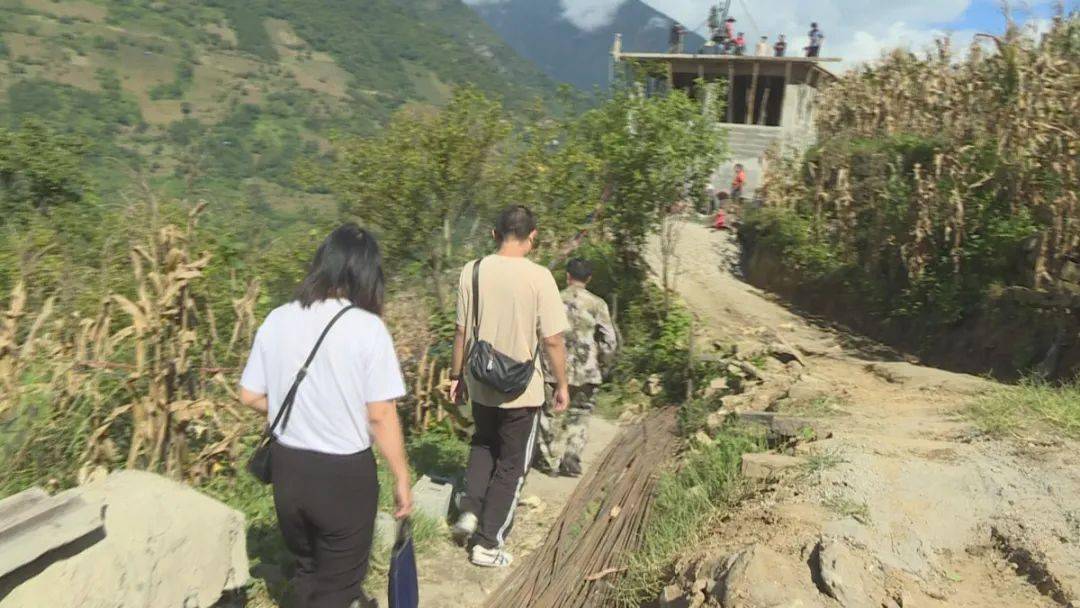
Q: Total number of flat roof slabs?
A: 1